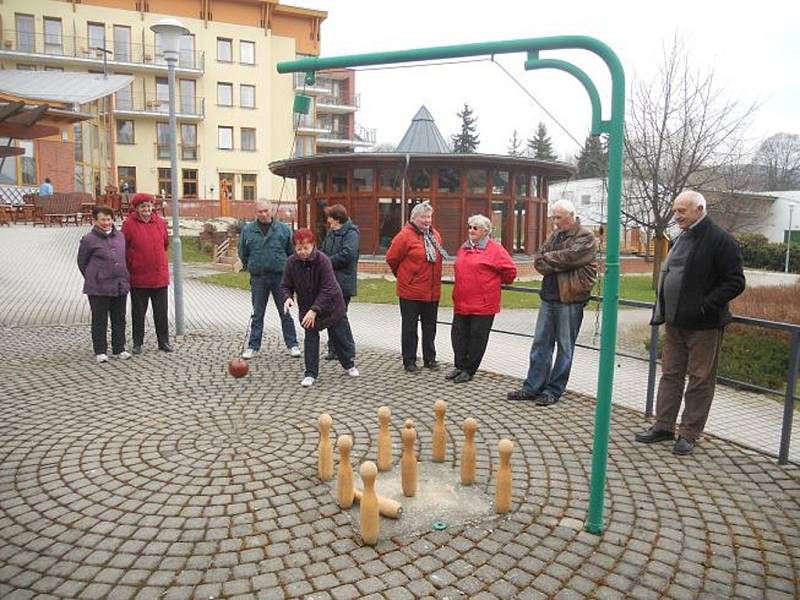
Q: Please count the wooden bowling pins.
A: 9